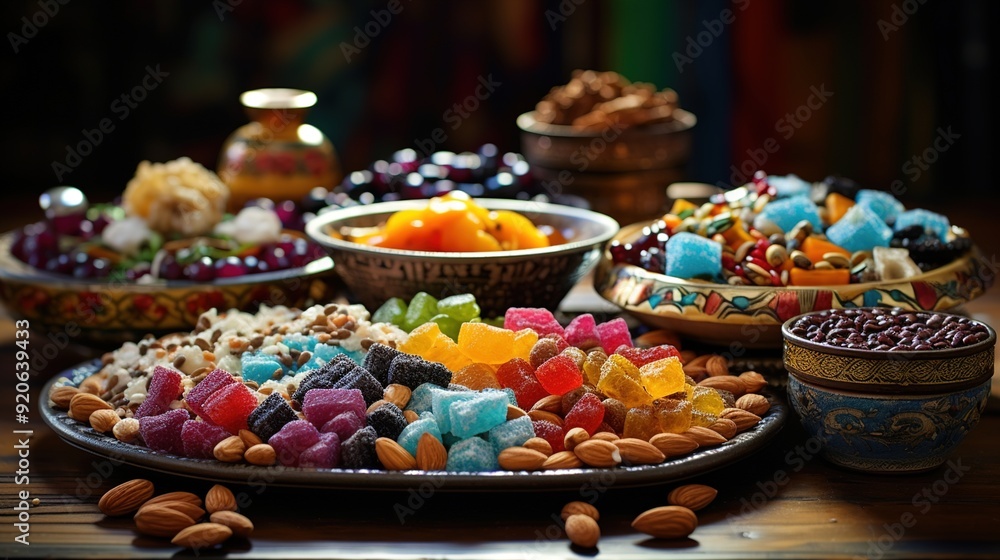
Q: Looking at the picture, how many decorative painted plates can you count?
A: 2